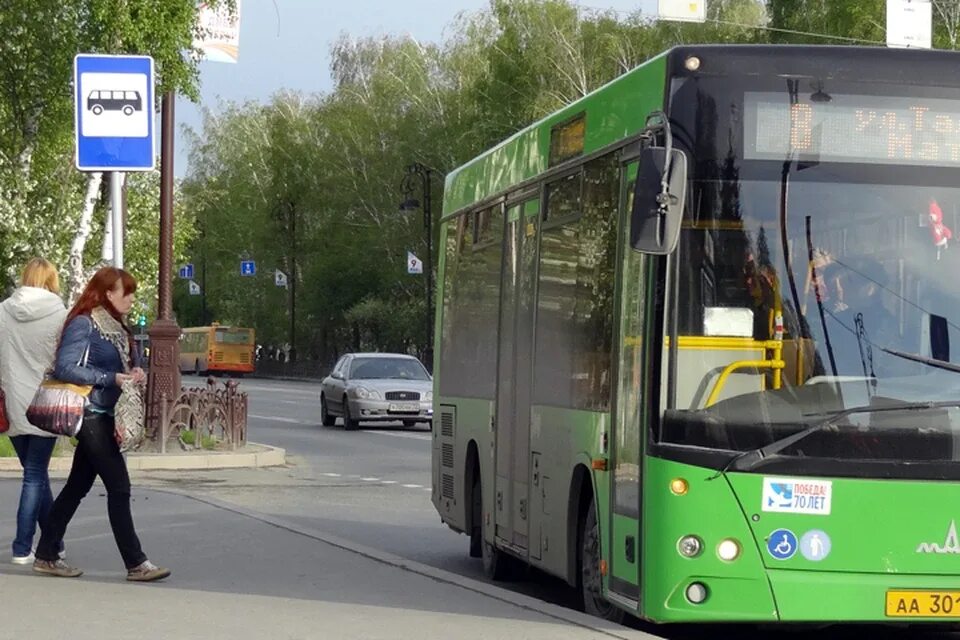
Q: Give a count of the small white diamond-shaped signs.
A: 3